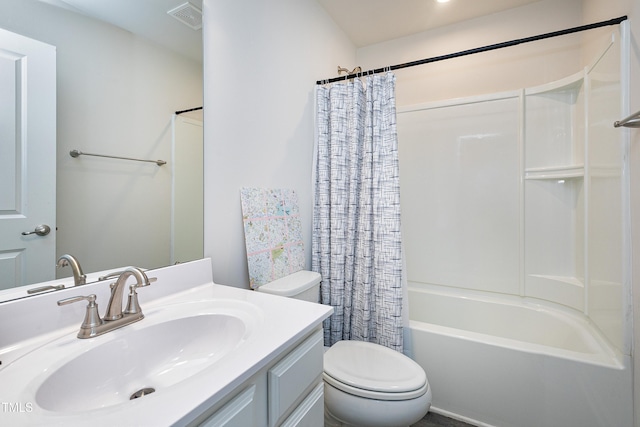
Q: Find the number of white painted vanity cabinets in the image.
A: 1